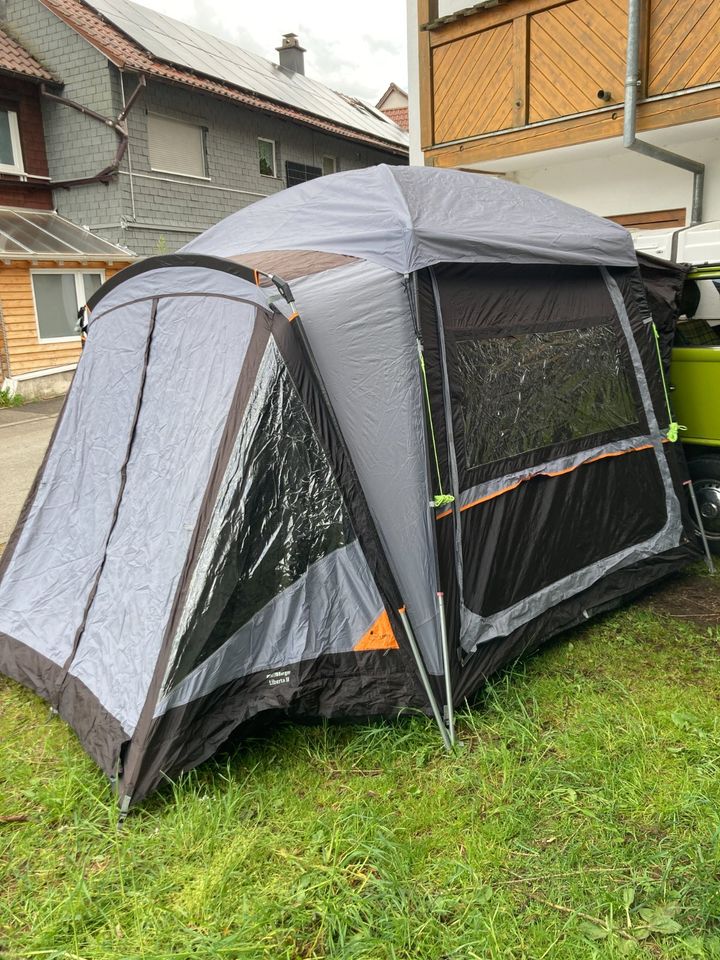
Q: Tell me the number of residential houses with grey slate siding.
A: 1